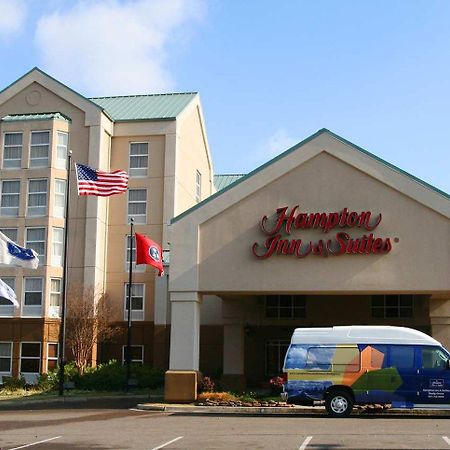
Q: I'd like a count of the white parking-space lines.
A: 4